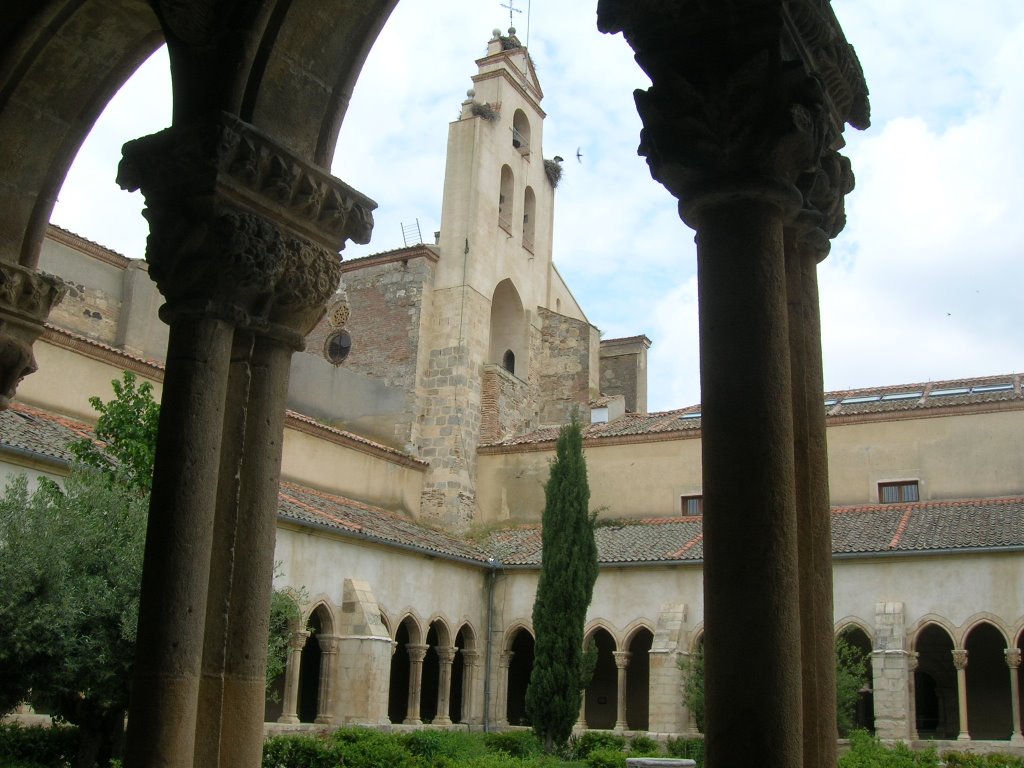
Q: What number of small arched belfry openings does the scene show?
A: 3